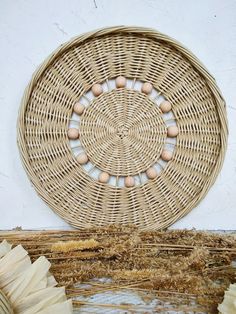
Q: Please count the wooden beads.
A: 12